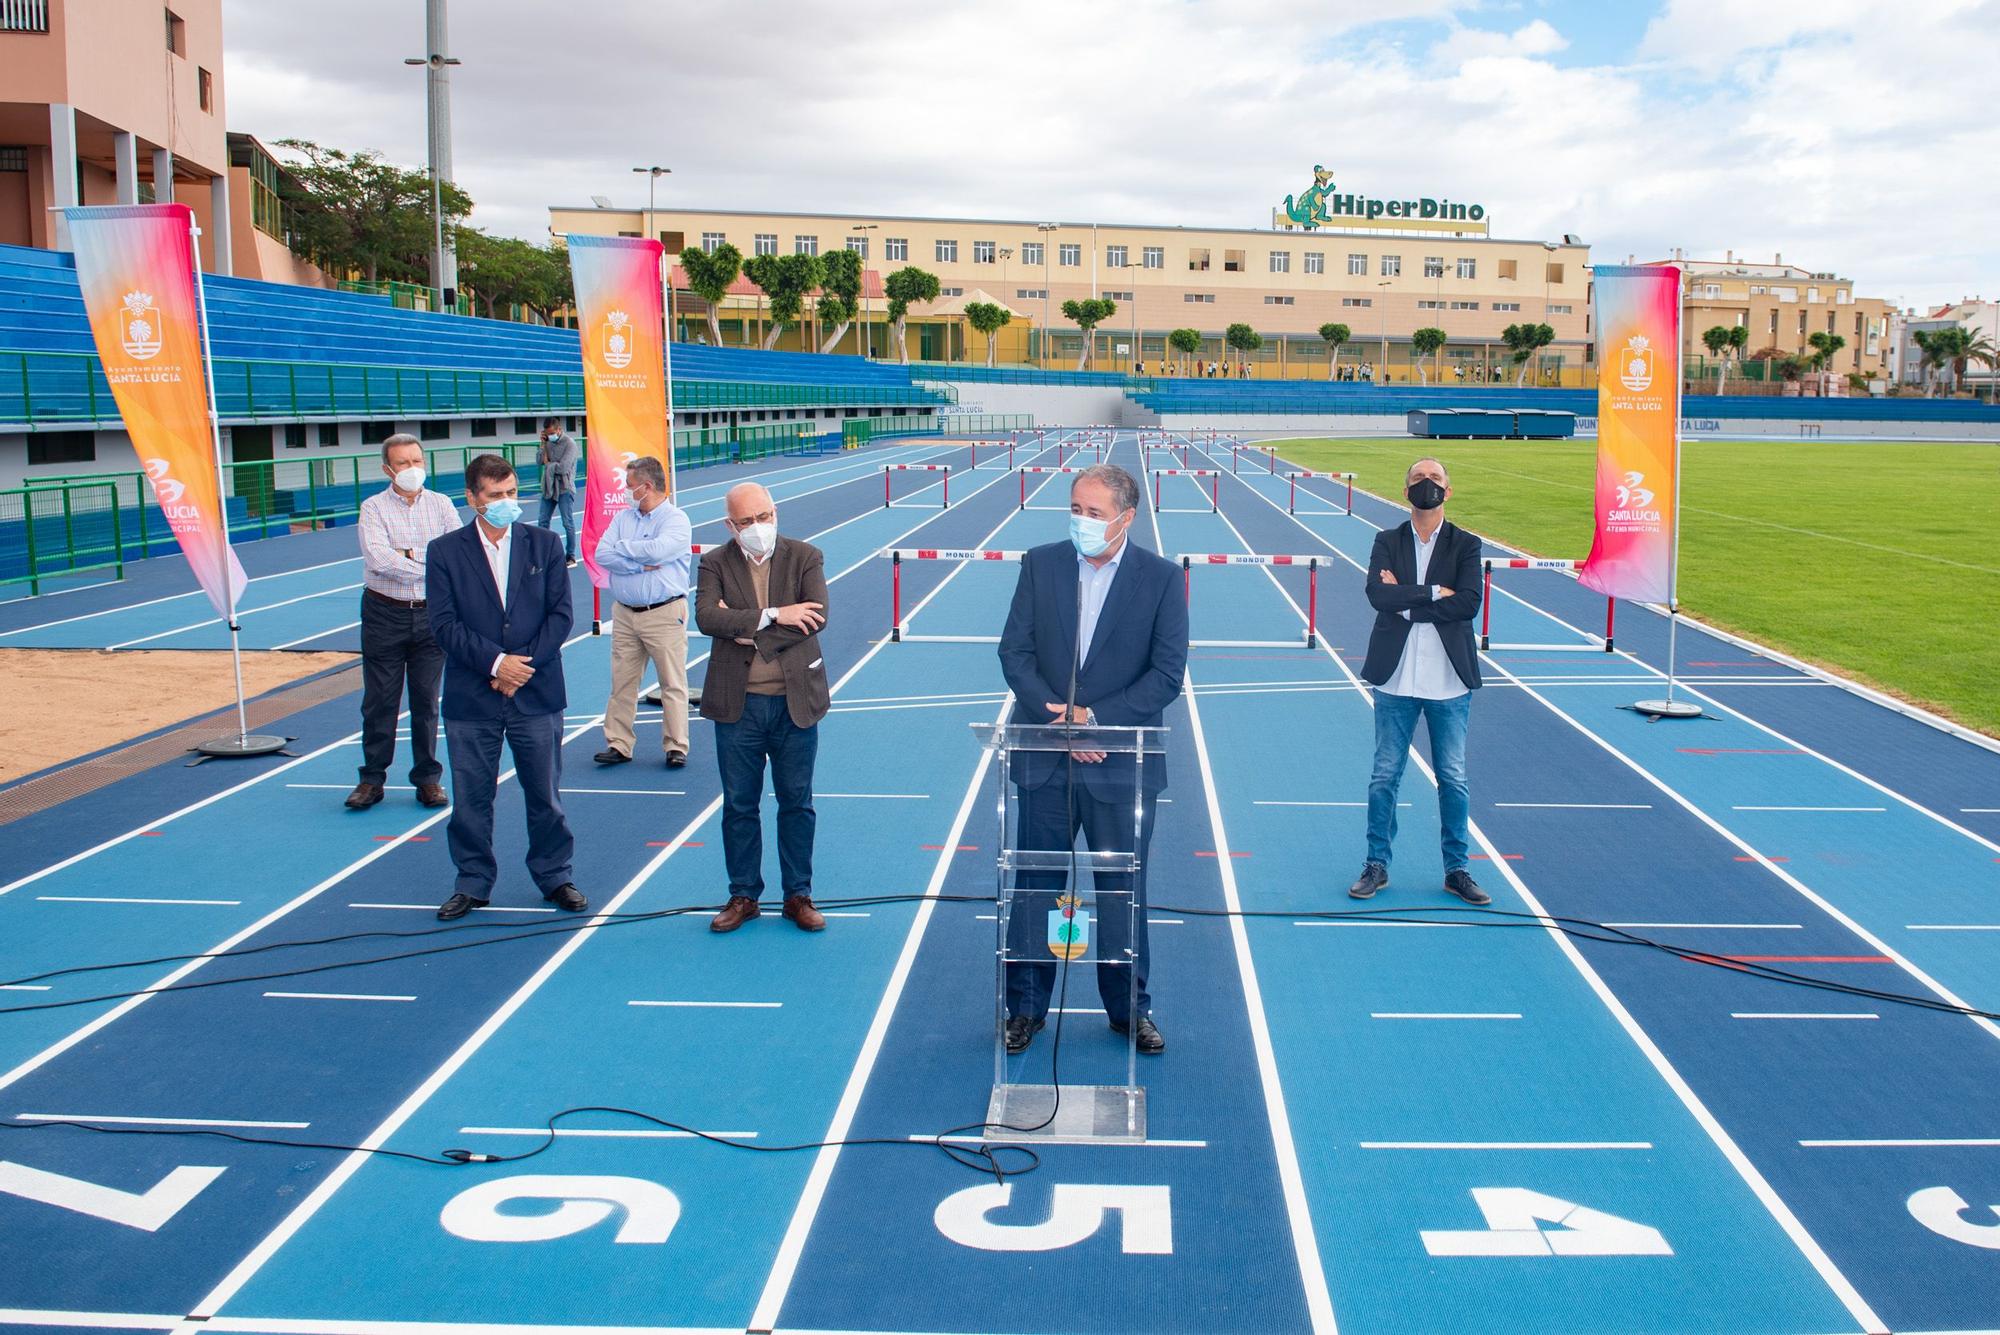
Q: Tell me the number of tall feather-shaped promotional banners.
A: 3